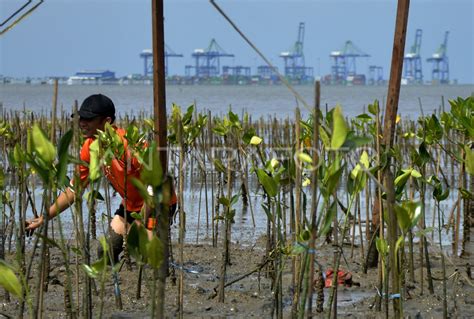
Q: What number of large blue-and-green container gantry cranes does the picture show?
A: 6